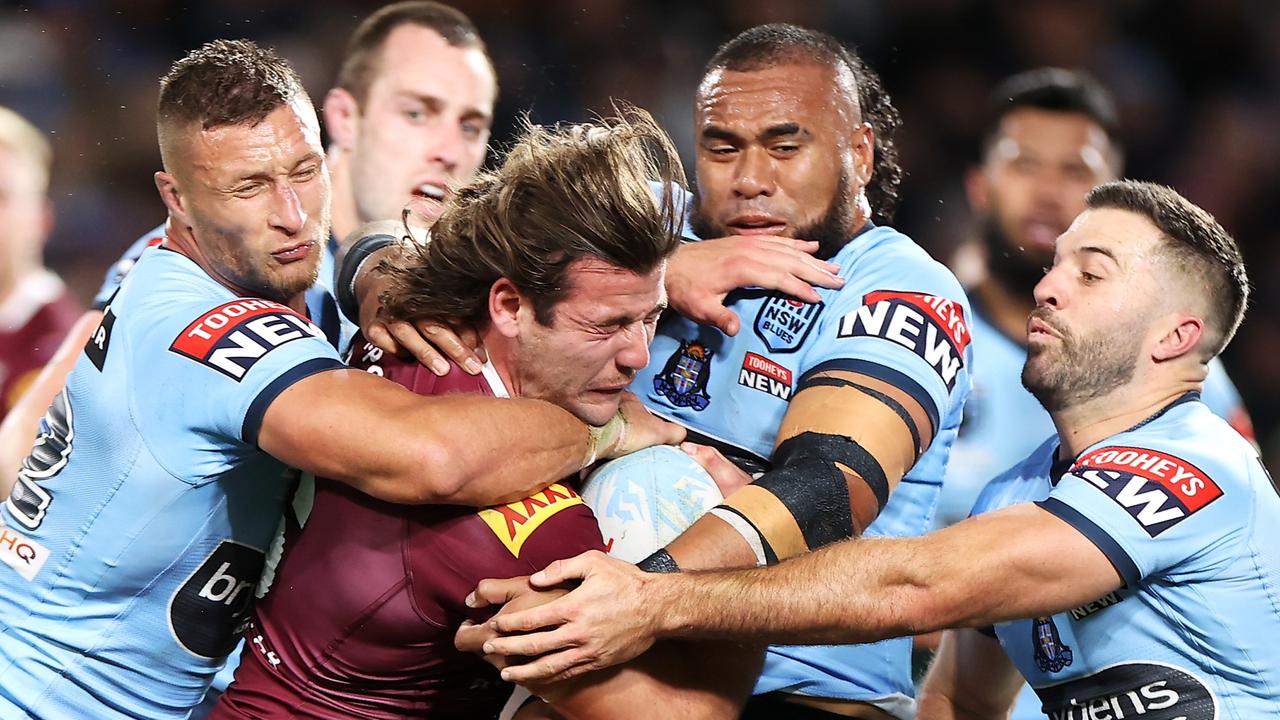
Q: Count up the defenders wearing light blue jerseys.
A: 5